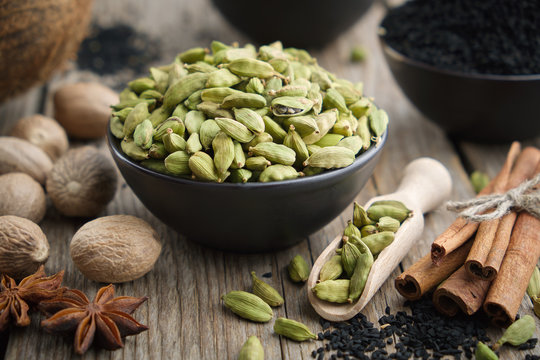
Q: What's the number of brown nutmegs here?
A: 7